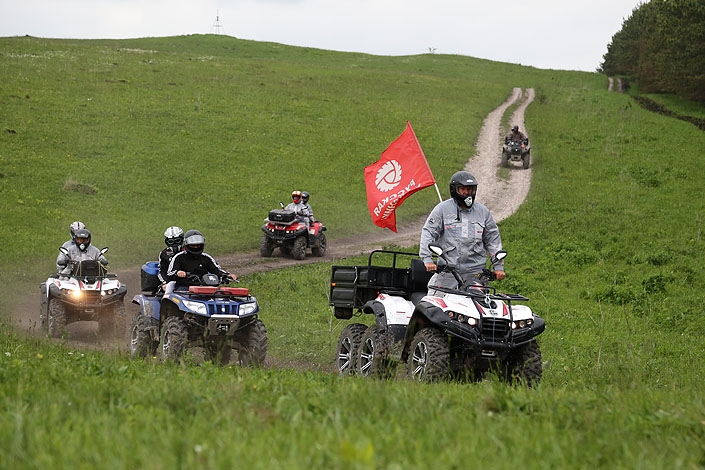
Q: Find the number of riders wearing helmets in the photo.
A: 8